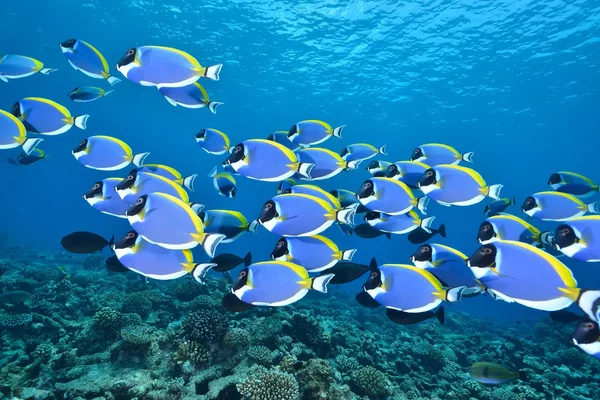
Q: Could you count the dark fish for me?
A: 10